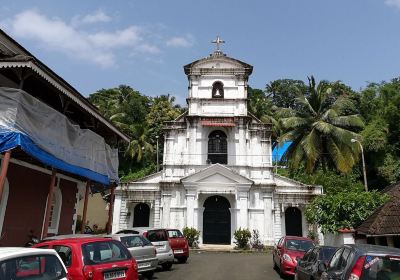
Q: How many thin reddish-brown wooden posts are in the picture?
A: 4